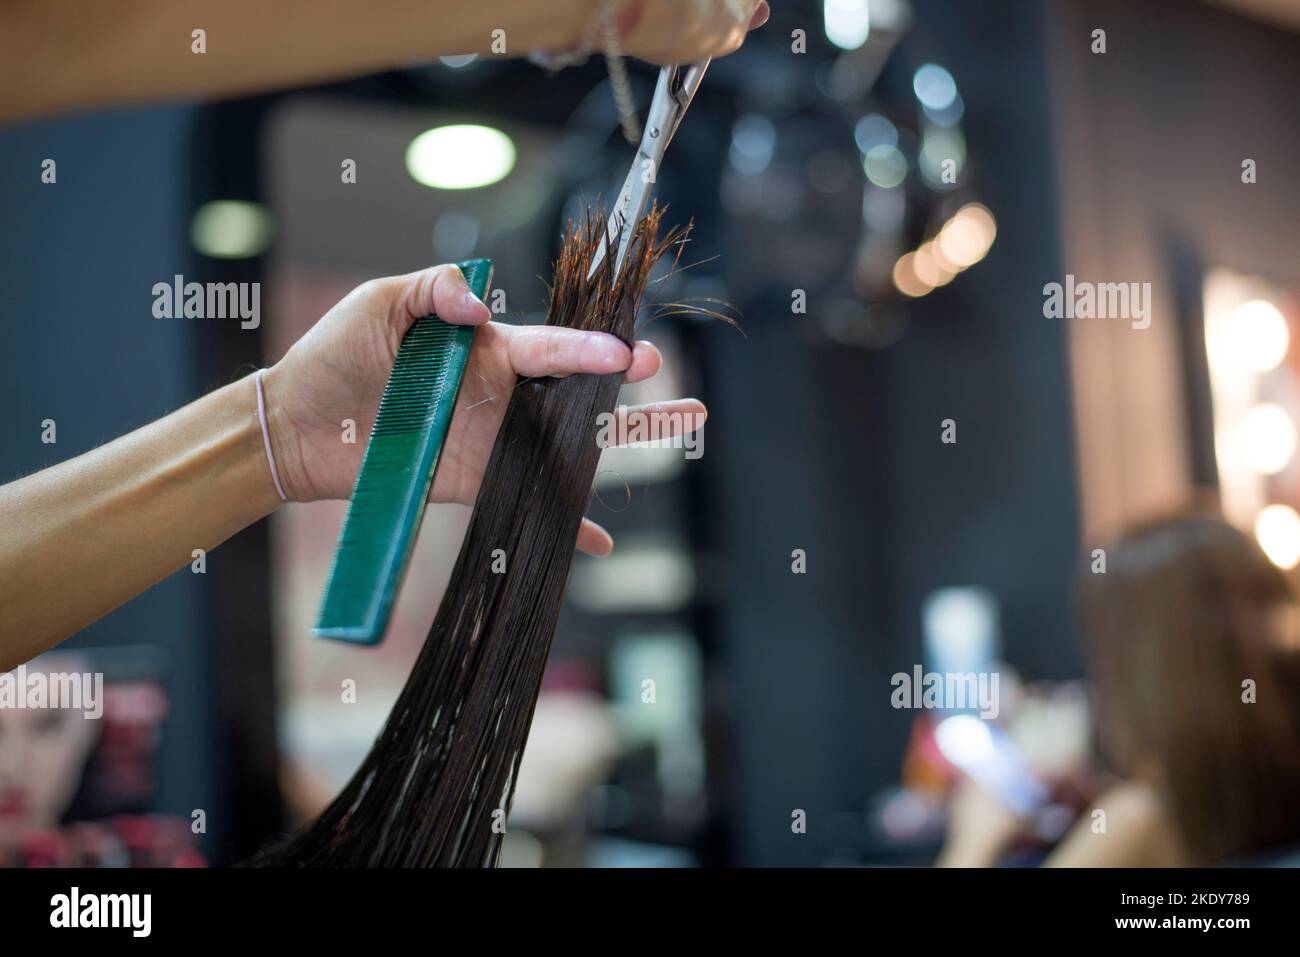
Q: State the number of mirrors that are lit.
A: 1